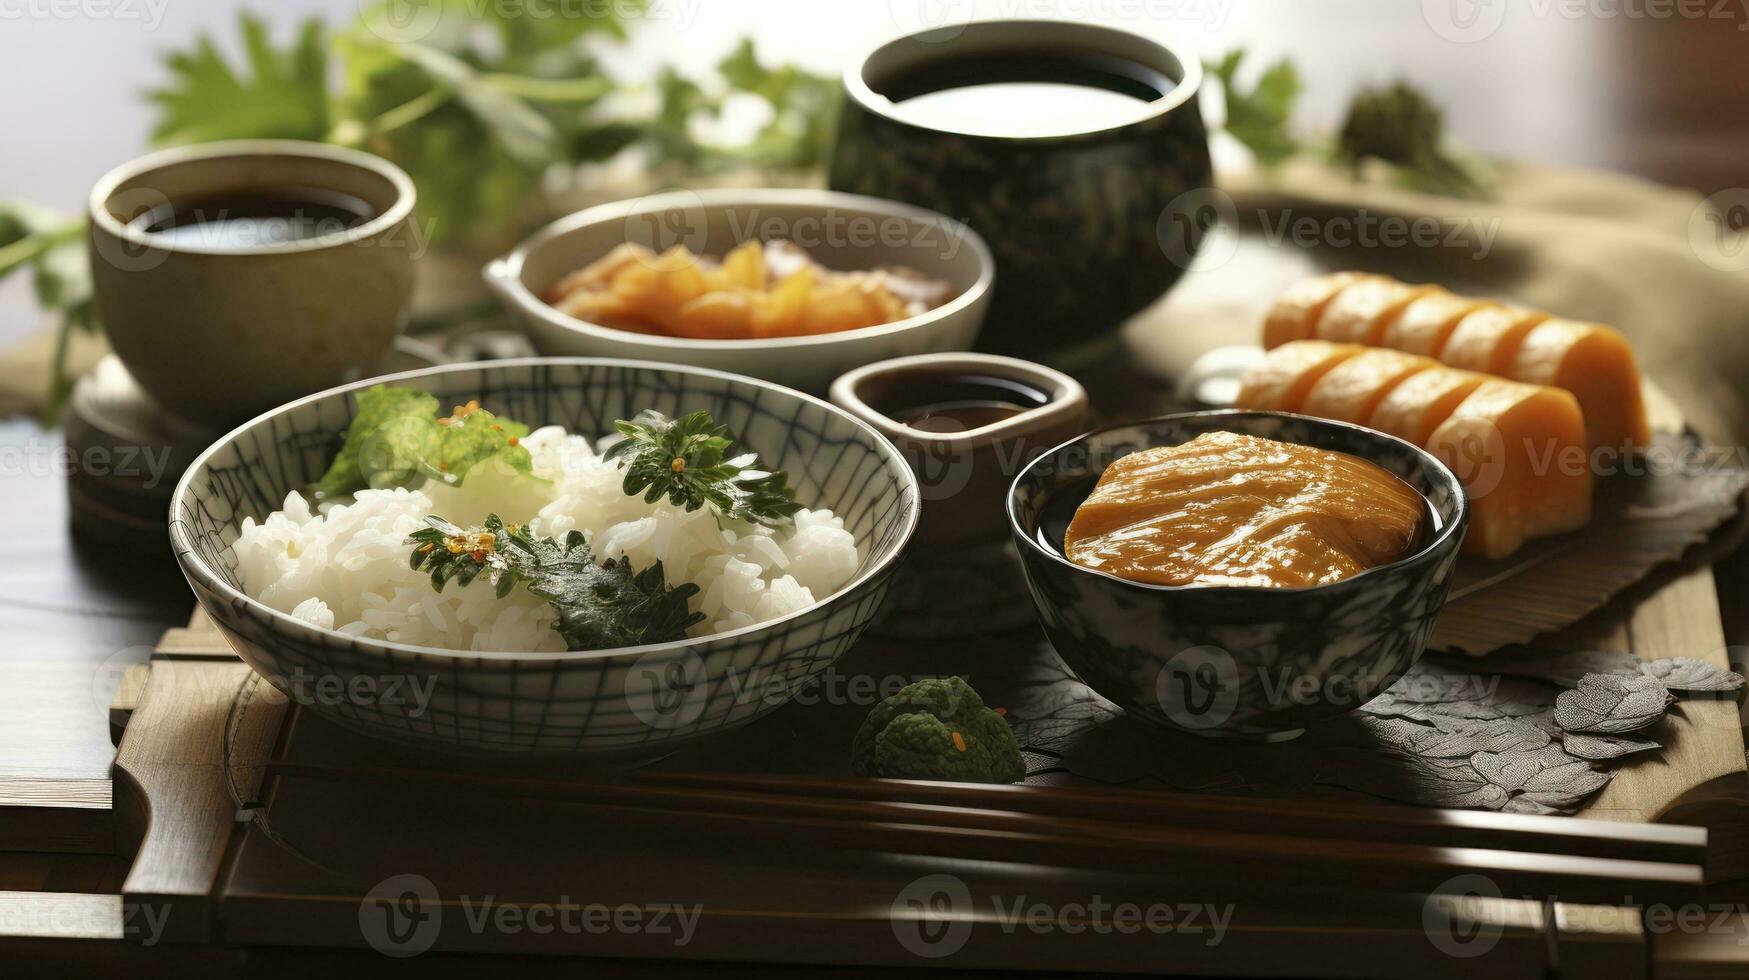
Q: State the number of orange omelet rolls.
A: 9